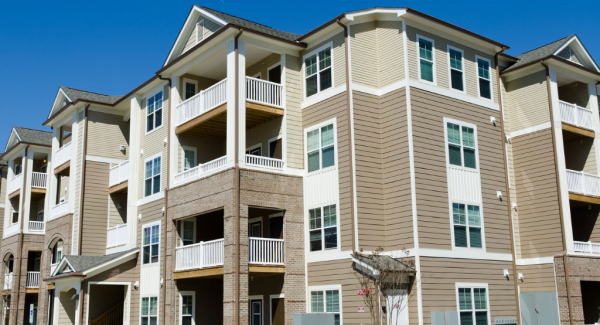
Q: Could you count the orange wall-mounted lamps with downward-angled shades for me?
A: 0